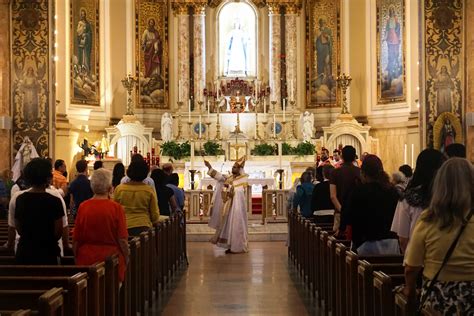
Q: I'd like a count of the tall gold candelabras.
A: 2